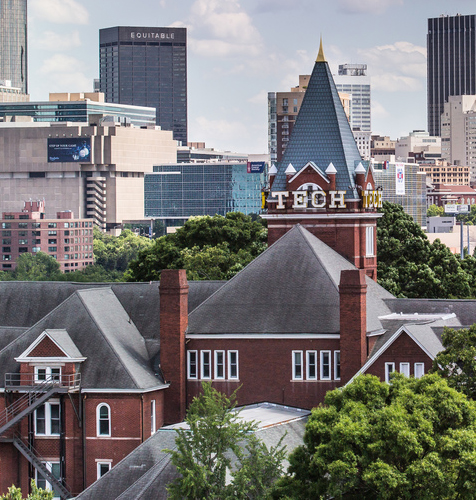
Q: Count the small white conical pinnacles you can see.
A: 4